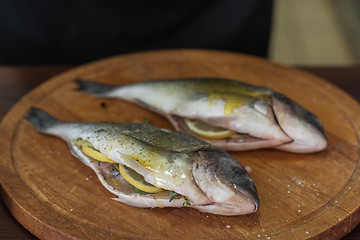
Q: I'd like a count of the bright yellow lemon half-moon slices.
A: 3